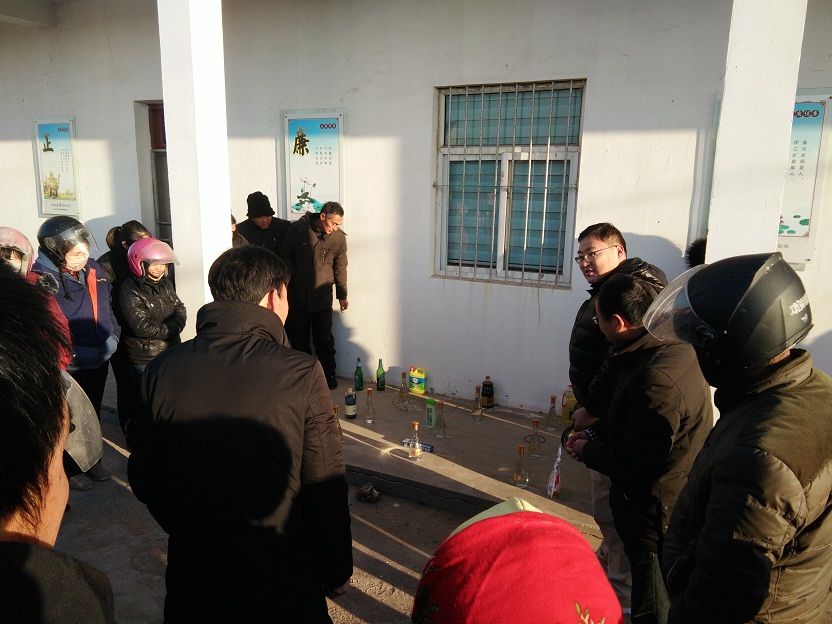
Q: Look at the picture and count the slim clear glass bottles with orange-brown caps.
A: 9